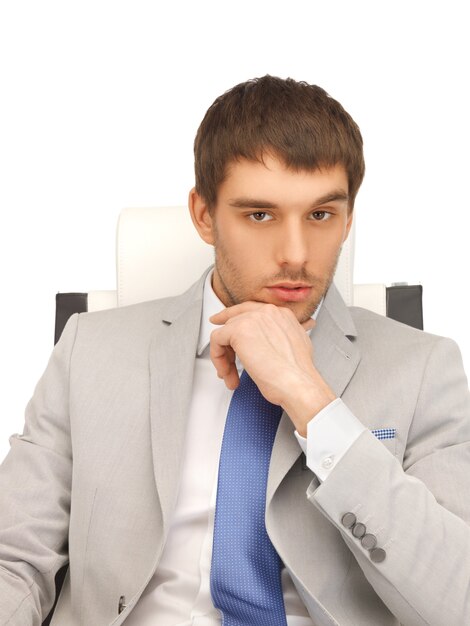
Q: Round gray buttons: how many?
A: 4